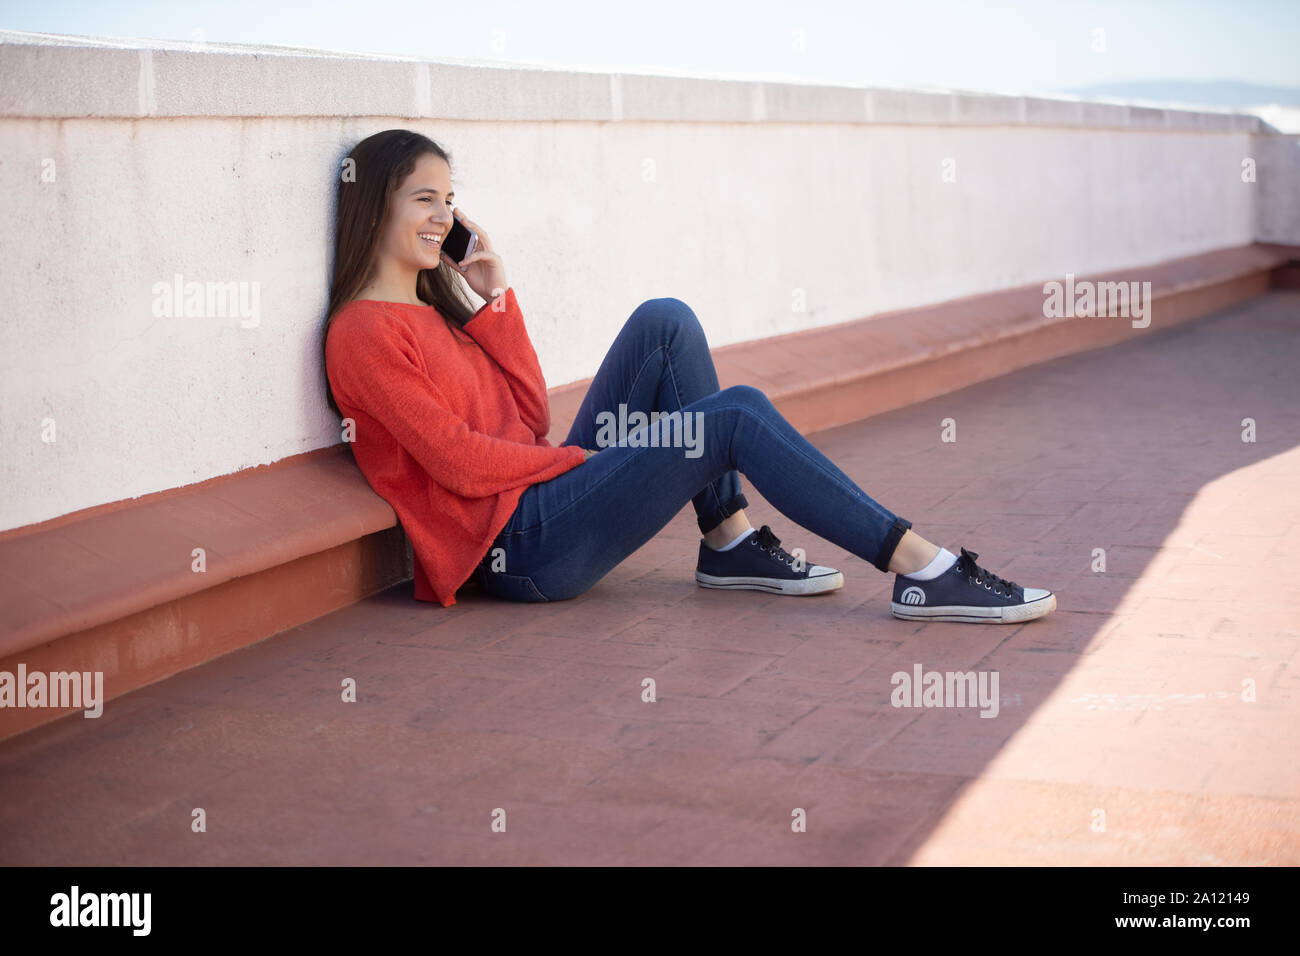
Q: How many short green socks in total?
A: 0